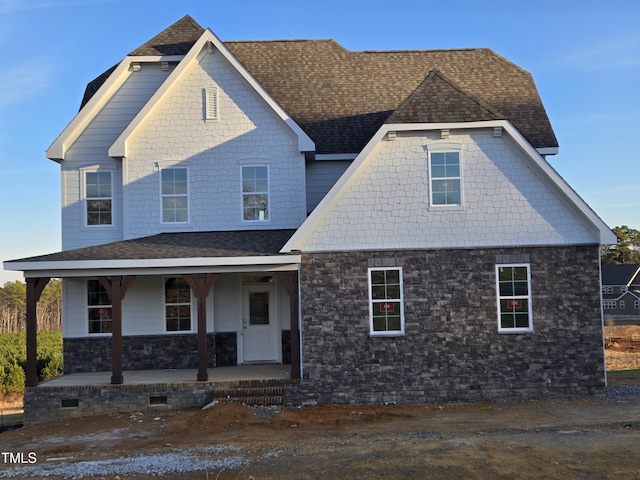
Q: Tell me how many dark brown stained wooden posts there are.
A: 4